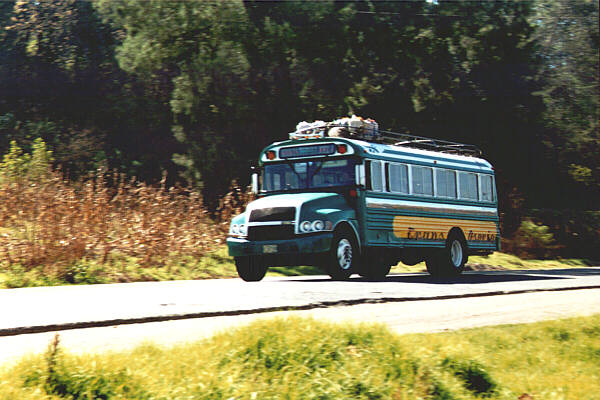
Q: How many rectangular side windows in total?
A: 6